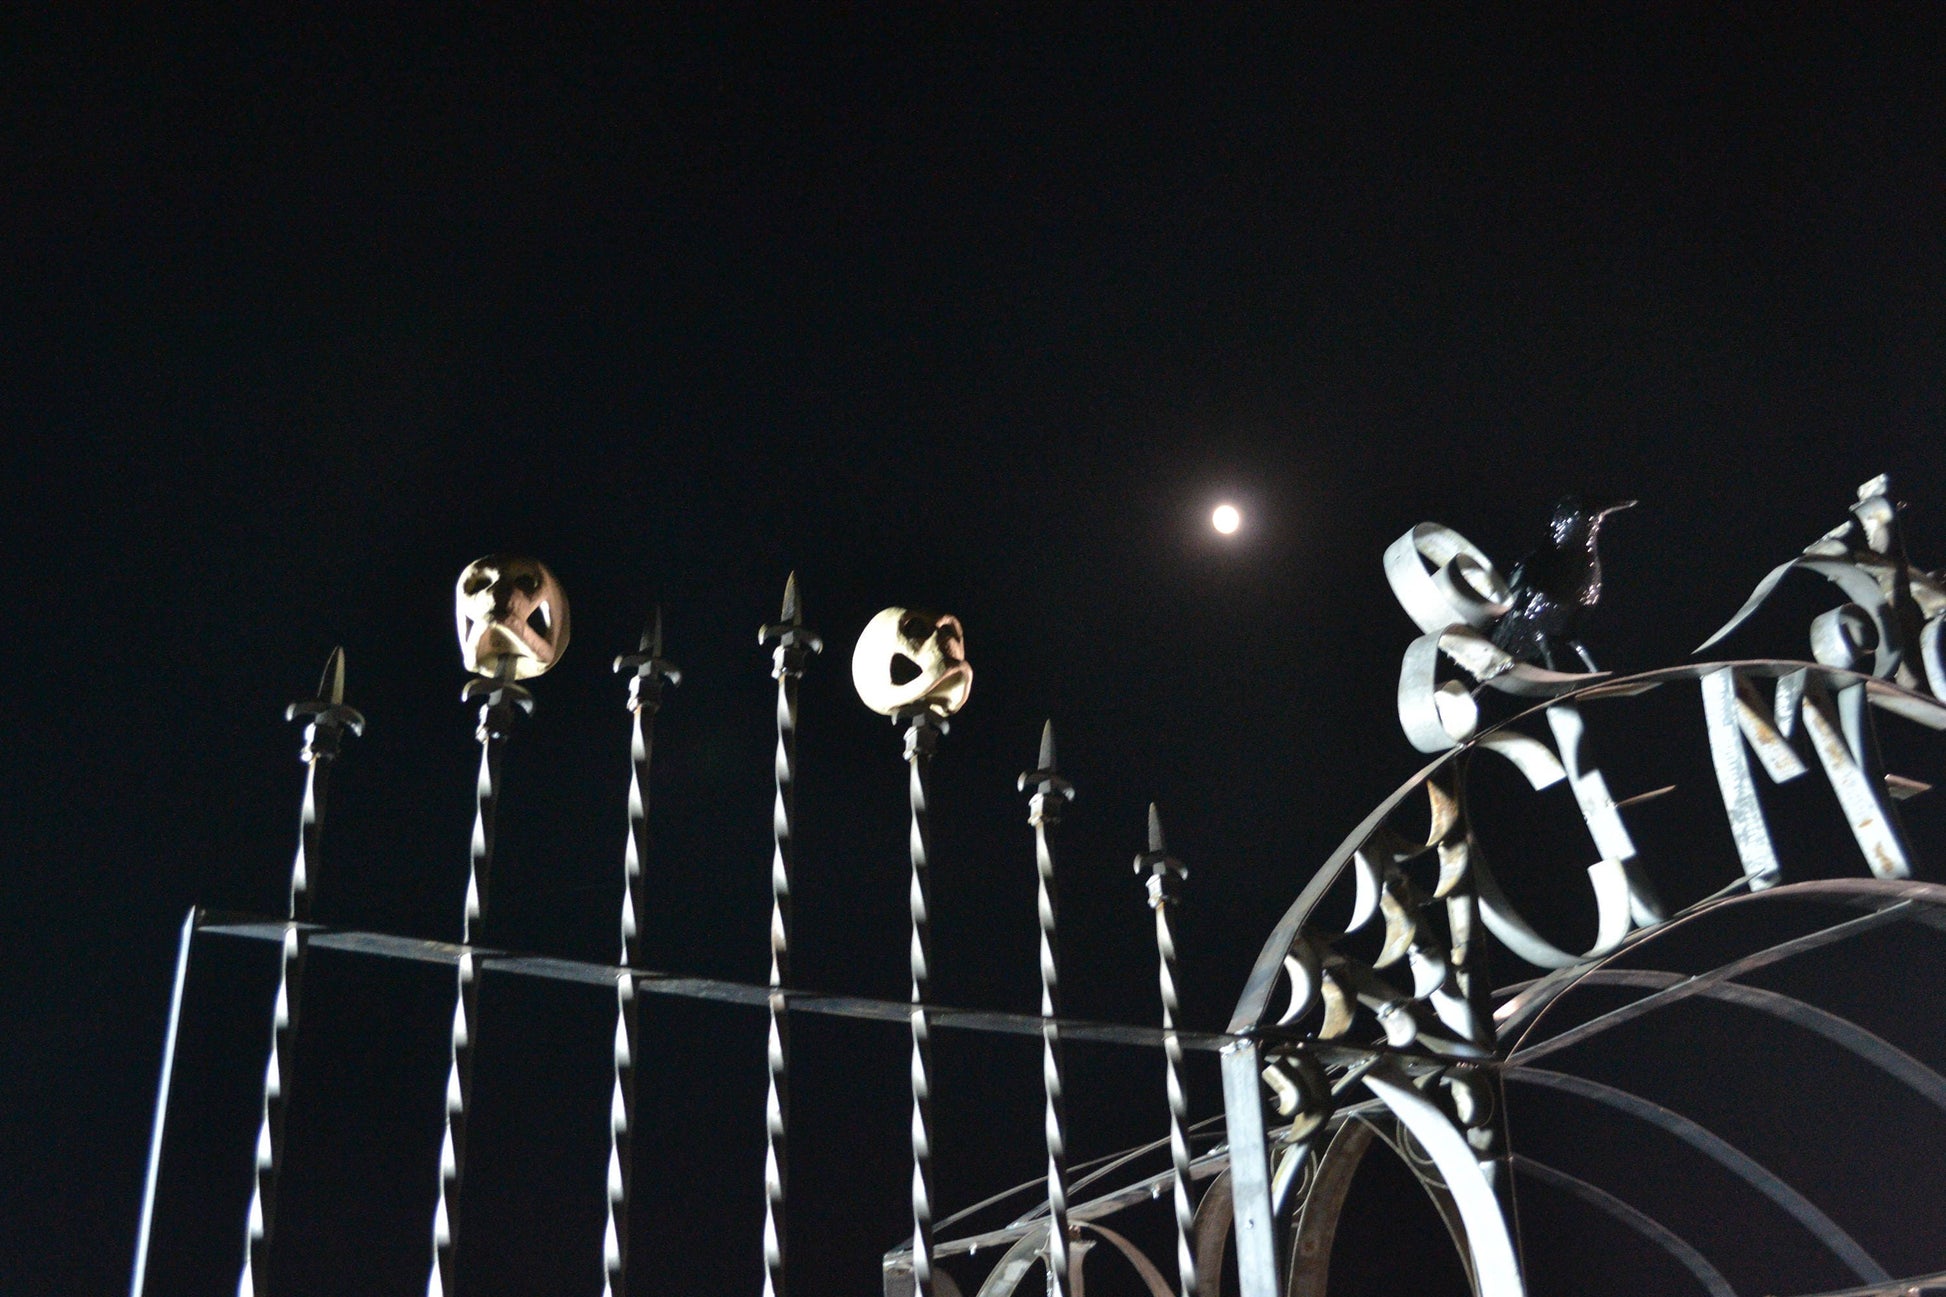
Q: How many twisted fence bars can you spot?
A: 7